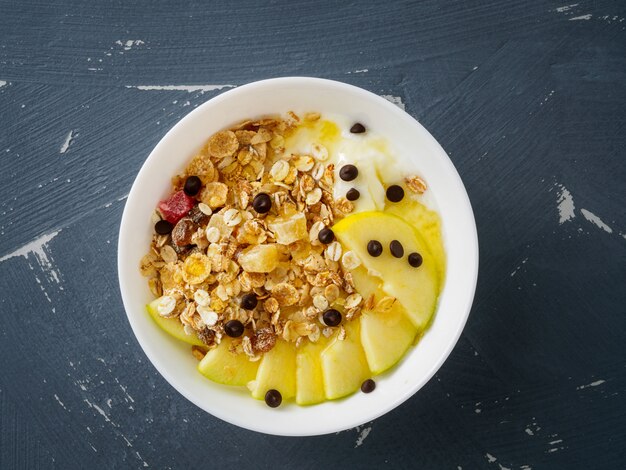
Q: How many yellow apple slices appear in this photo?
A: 7